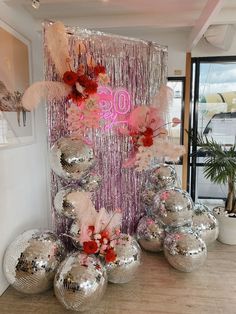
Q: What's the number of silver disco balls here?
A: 13